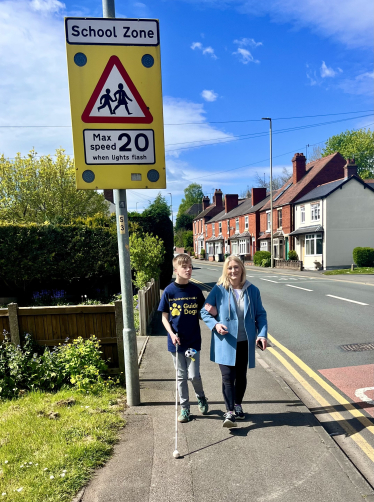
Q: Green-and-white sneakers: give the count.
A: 2